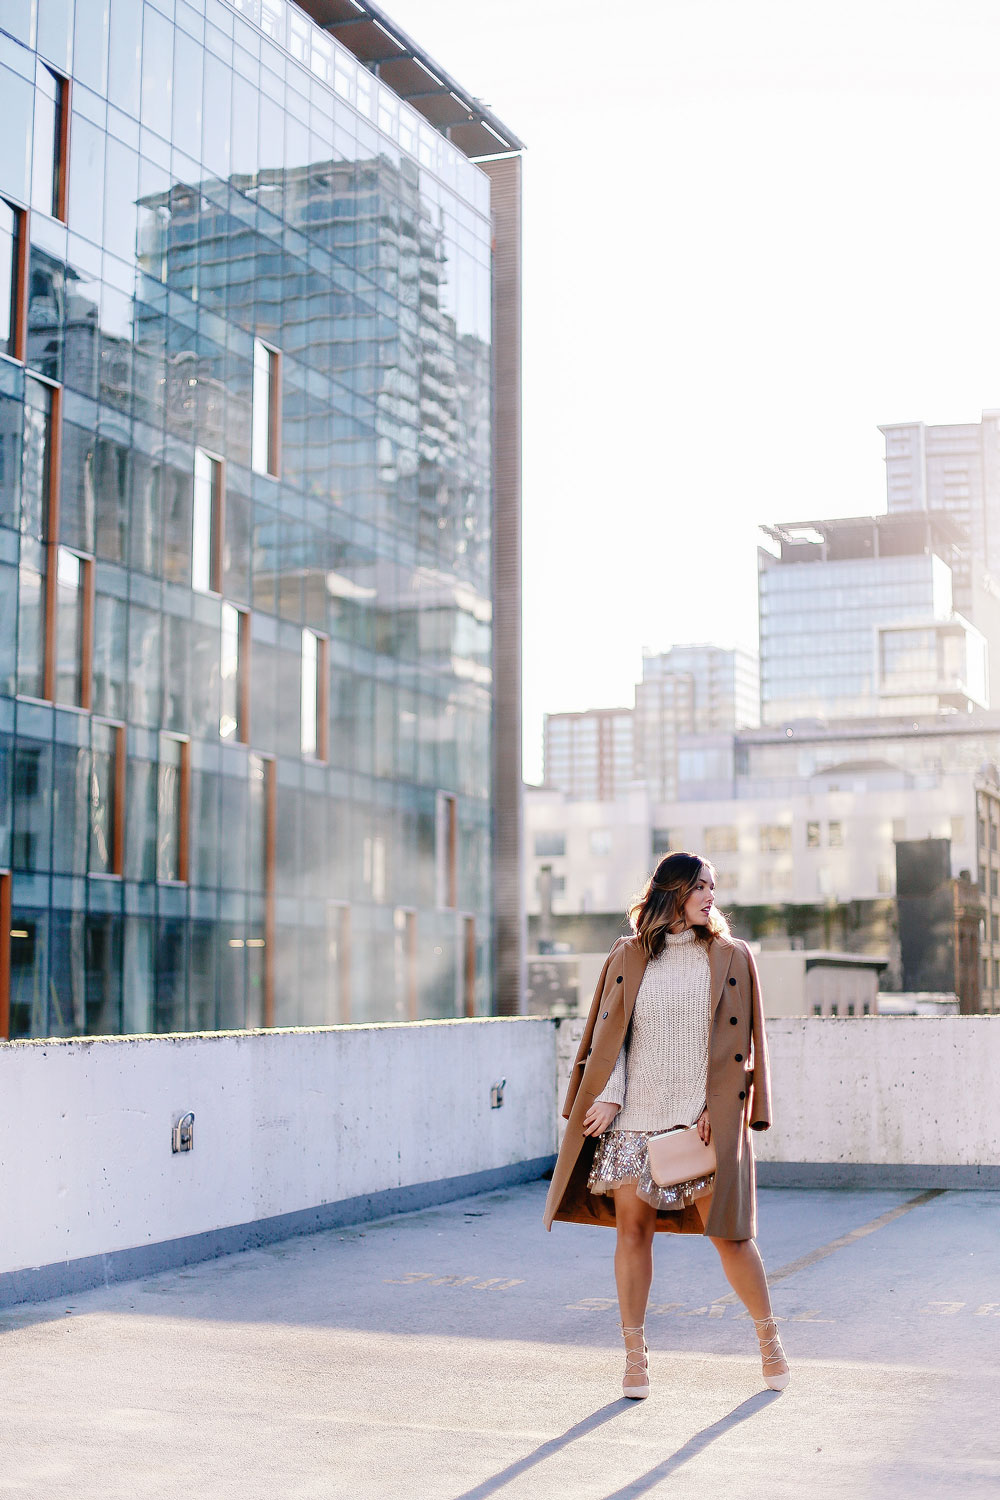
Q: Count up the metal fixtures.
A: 2